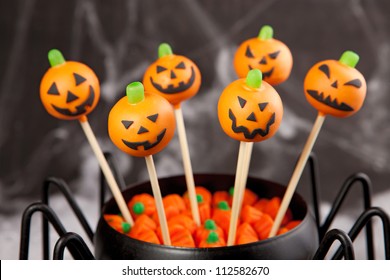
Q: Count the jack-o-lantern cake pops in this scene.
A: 6